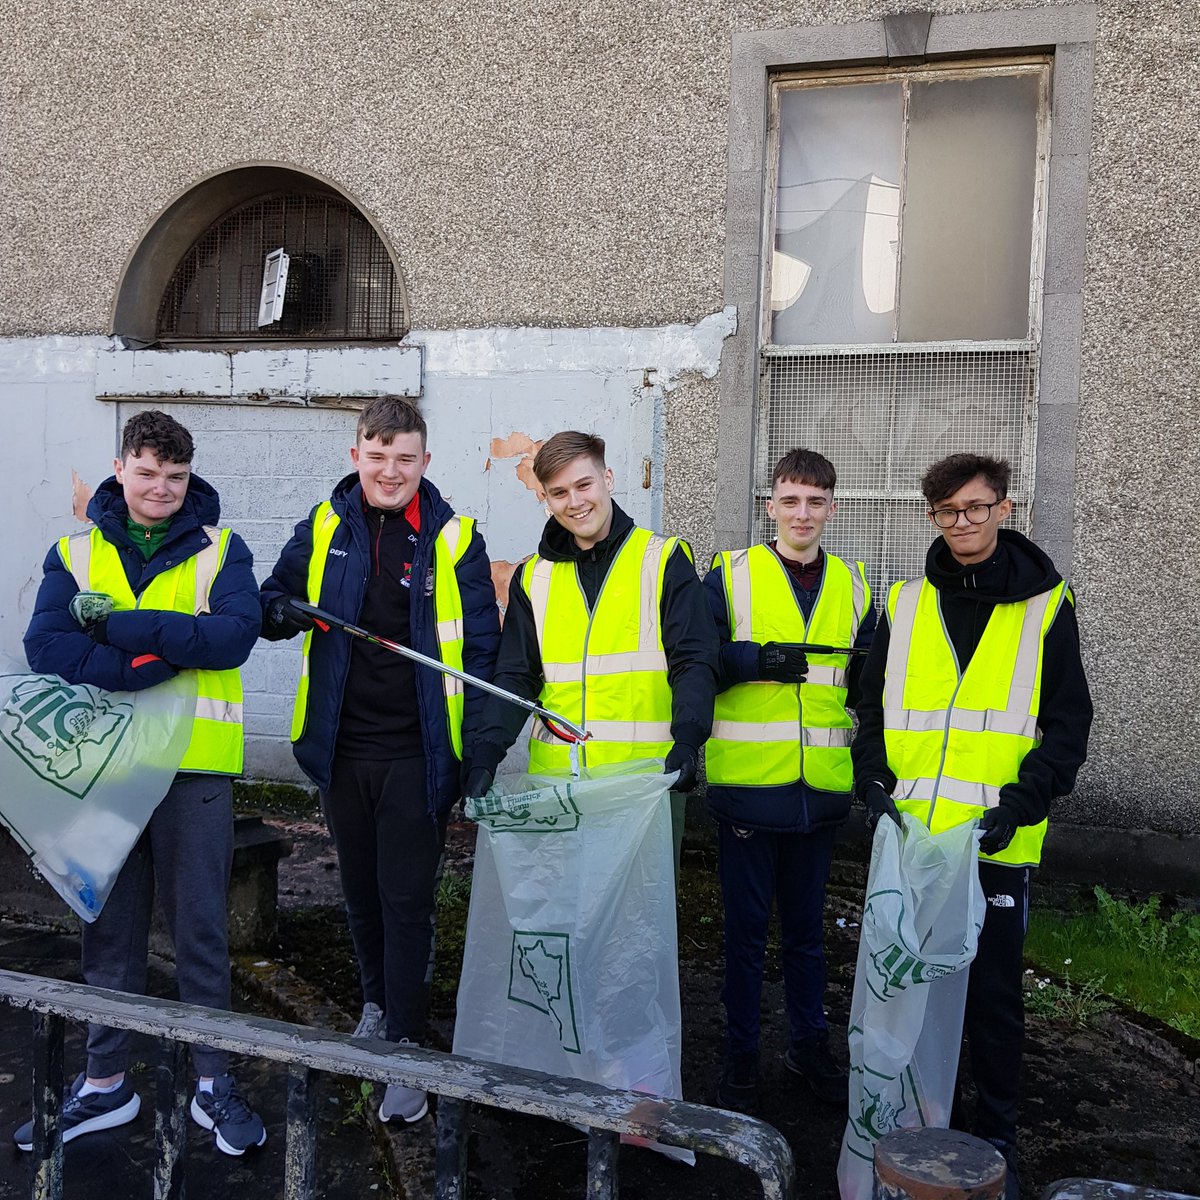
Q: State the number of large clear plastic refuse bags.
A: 3